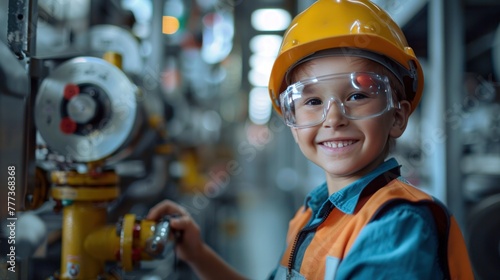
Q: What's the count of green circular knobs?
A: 0